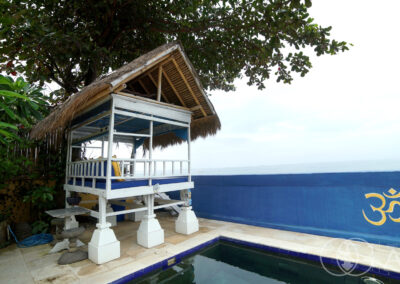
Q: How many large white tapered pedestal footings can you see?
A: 3